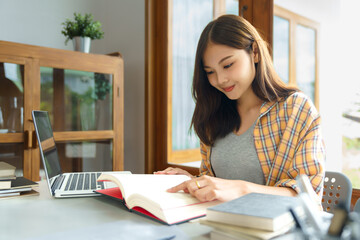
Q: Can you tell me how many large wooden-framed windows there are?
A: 2